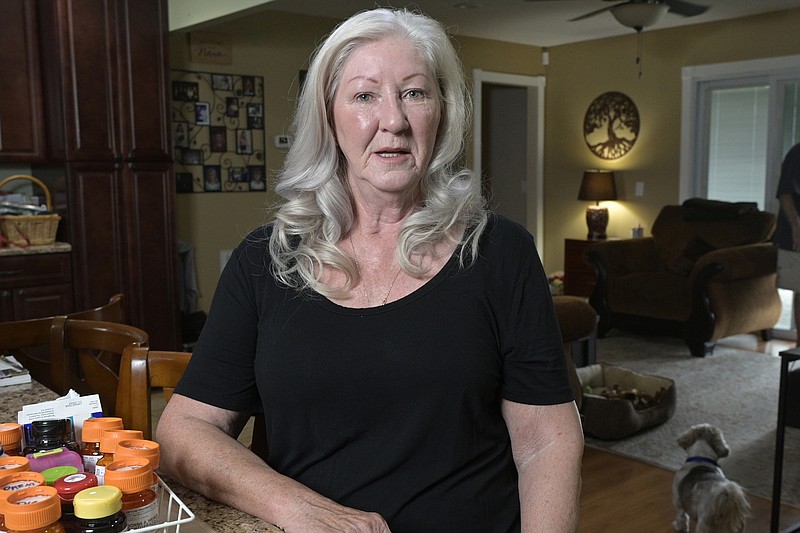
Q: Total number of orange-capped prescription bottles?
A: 8